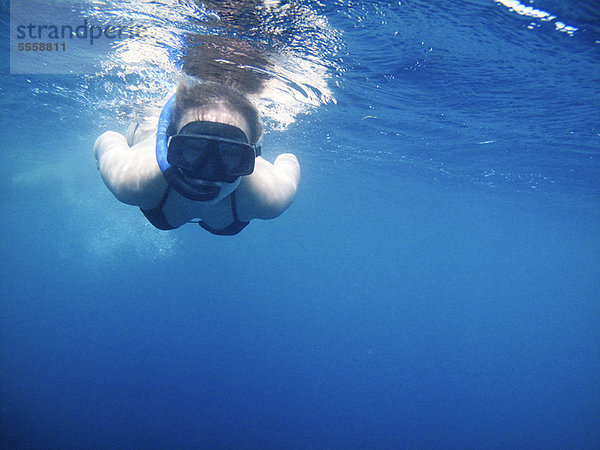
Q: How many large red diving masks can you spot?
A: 0